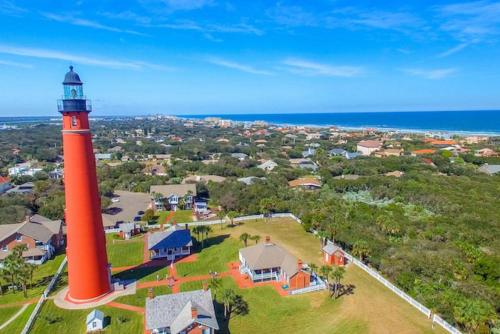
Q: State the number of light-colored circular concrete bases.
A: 1